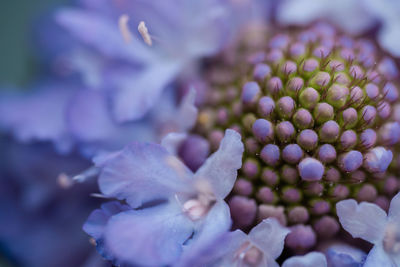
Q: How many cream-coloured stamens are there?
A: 2